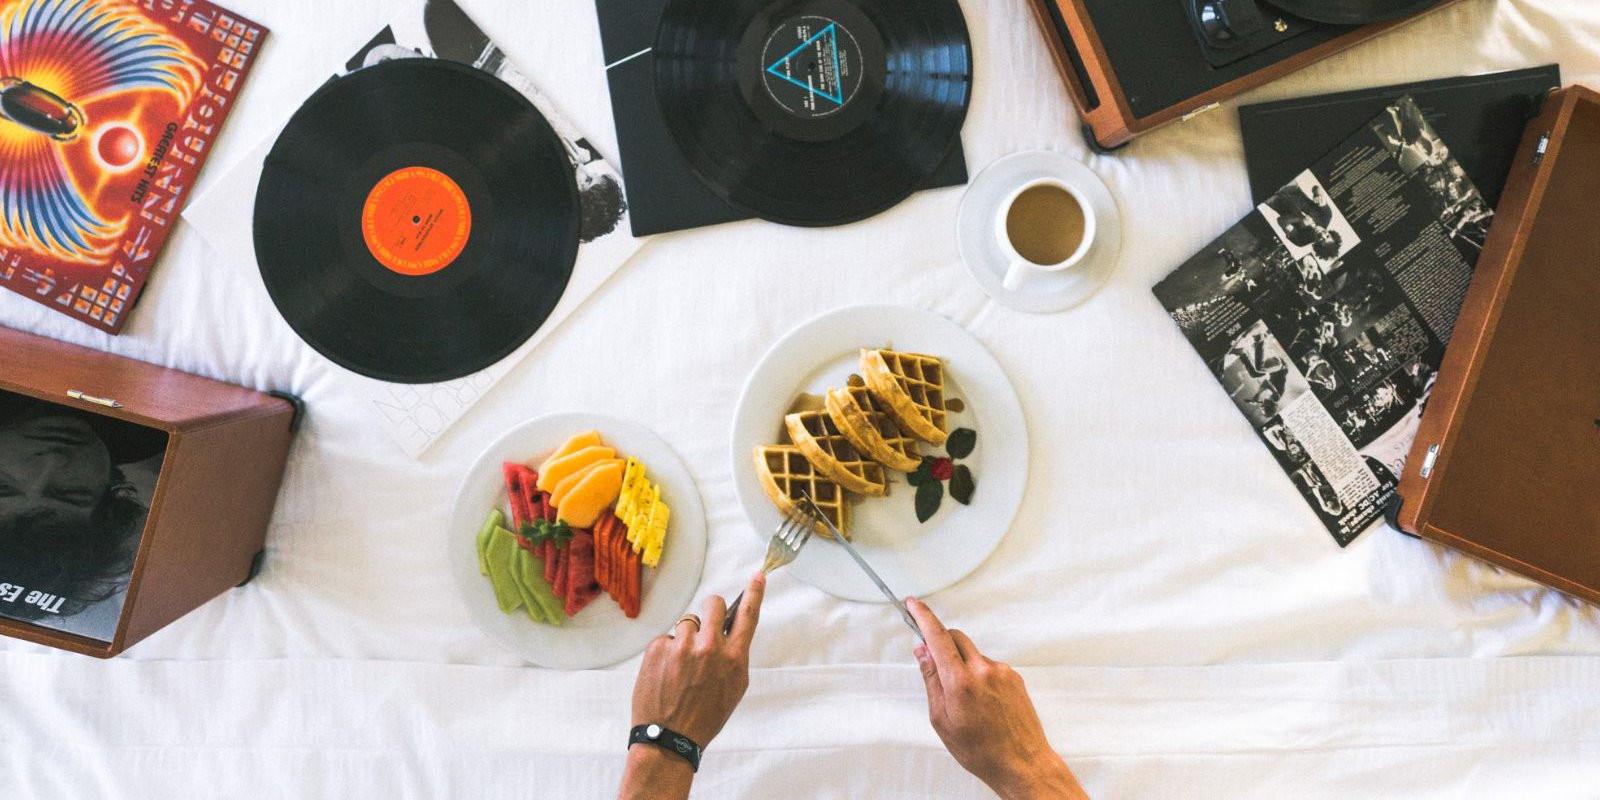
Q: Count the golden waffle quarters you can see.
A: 4